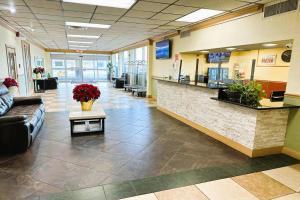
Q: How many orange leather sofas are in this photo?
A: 0